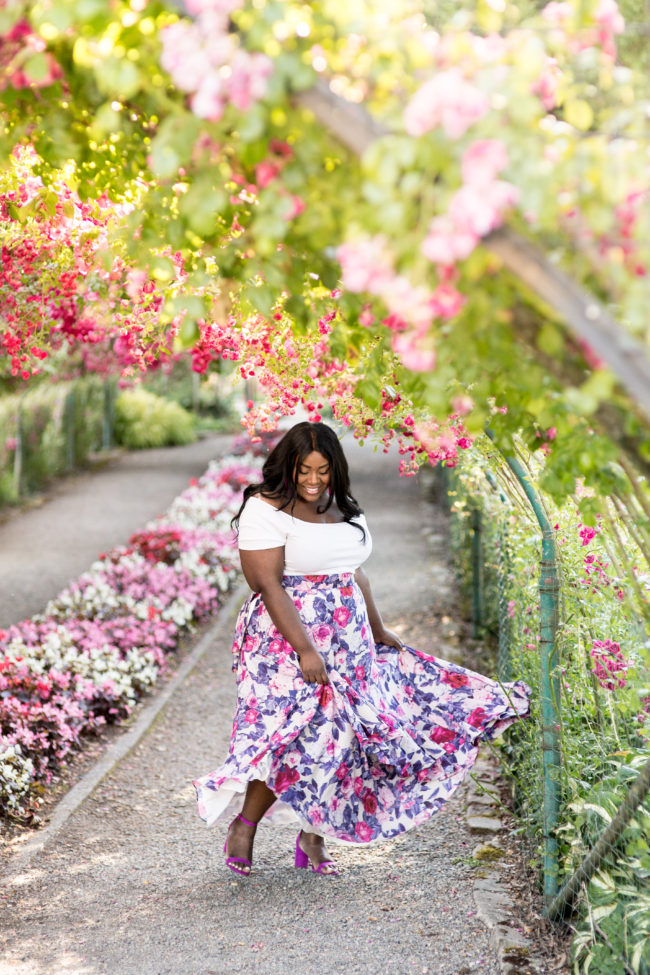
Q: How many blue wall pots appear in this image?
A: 0